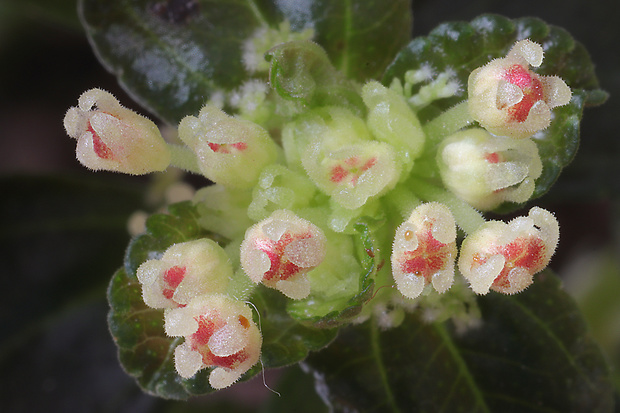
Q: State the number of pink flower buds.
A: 10